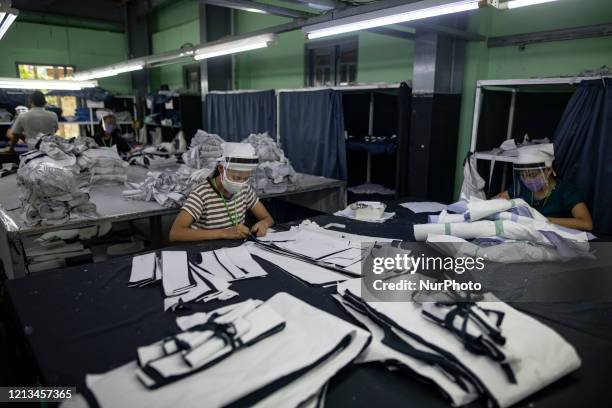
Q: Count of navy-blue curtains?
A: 3